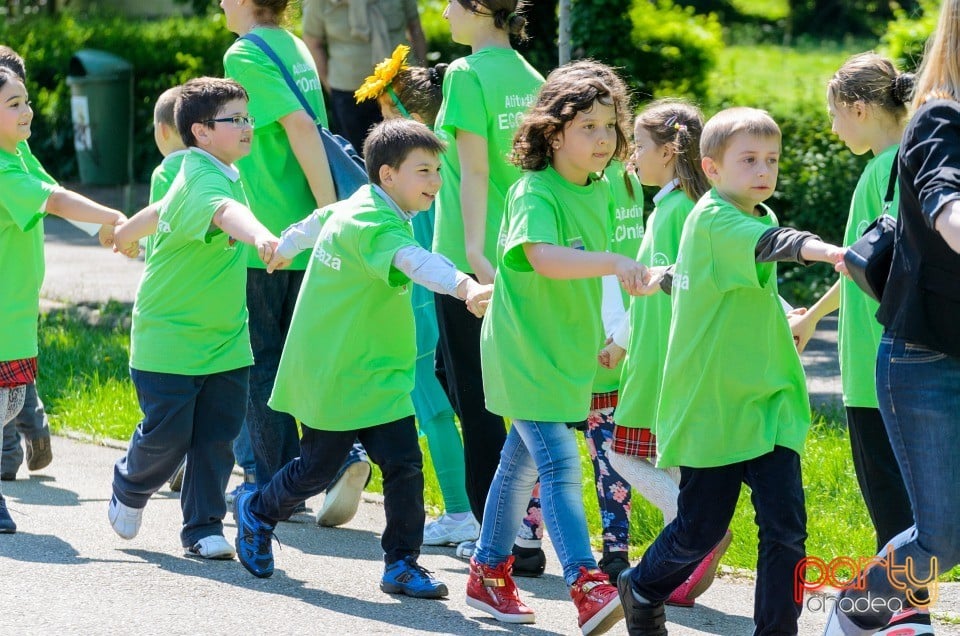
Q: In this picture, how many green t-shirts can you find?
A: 12